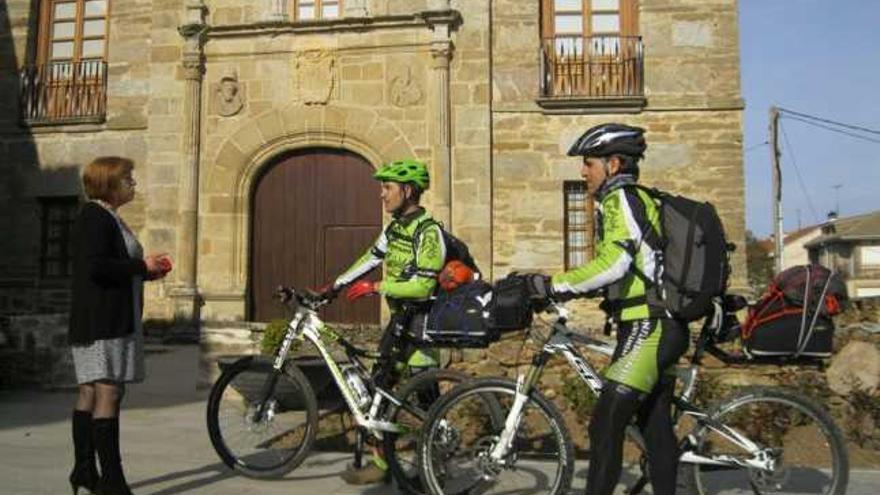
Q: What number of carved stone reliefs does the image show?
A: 3